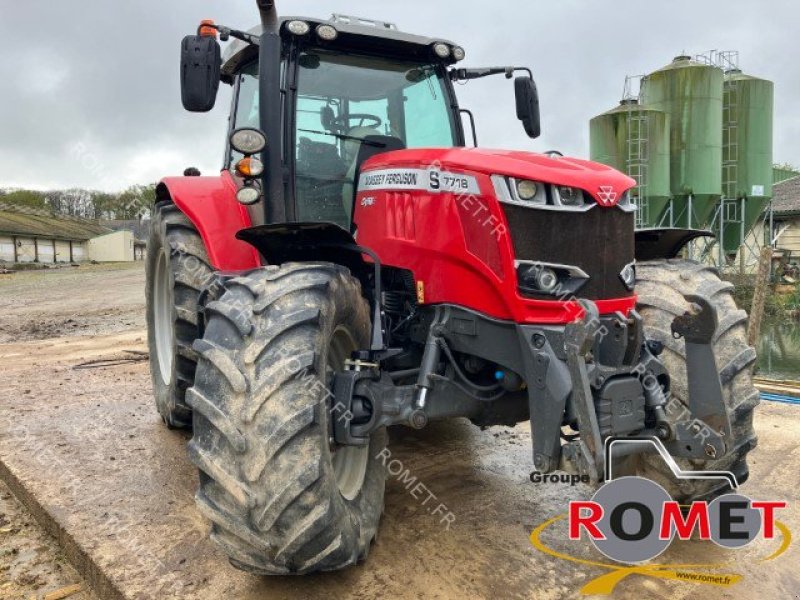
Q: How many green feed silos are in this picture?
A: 3